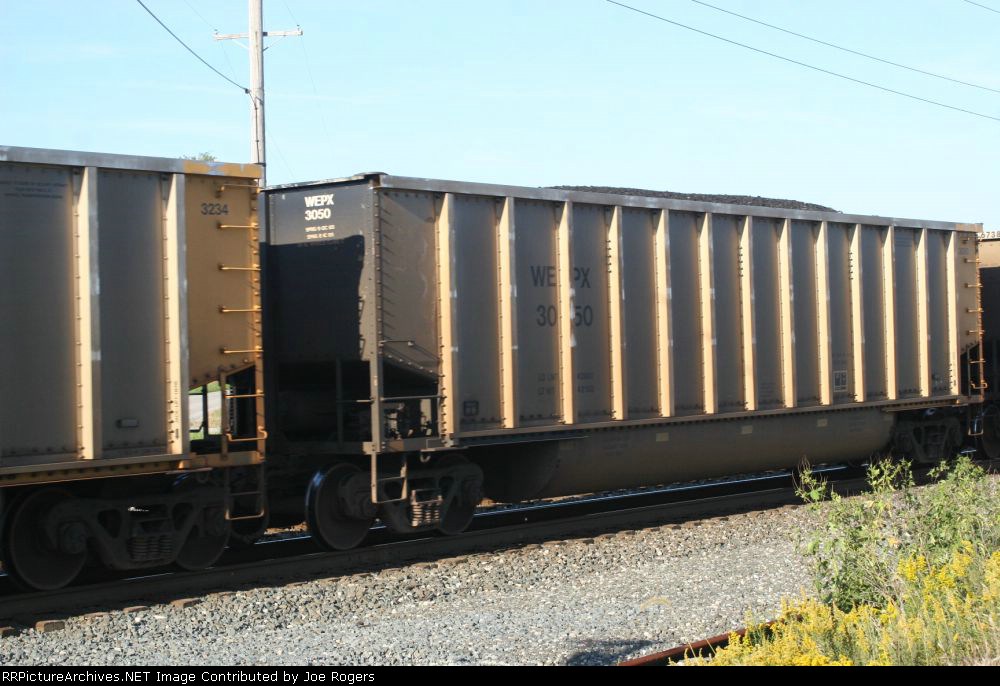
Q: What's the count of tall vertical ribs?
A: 15